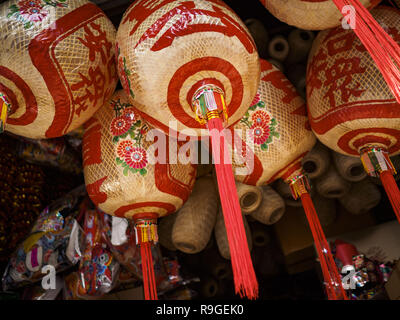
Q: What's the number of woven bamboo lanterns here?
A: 6